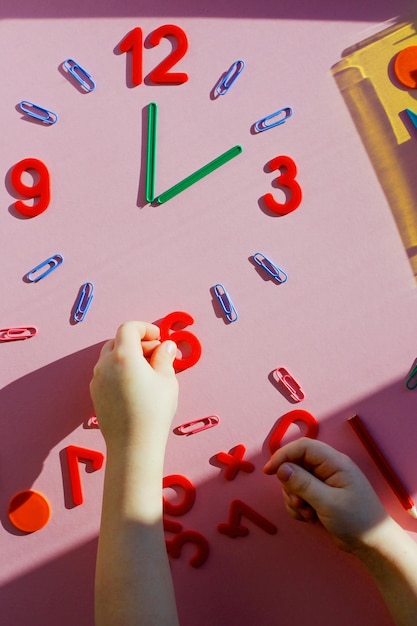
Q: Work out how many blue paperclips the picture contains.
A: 8